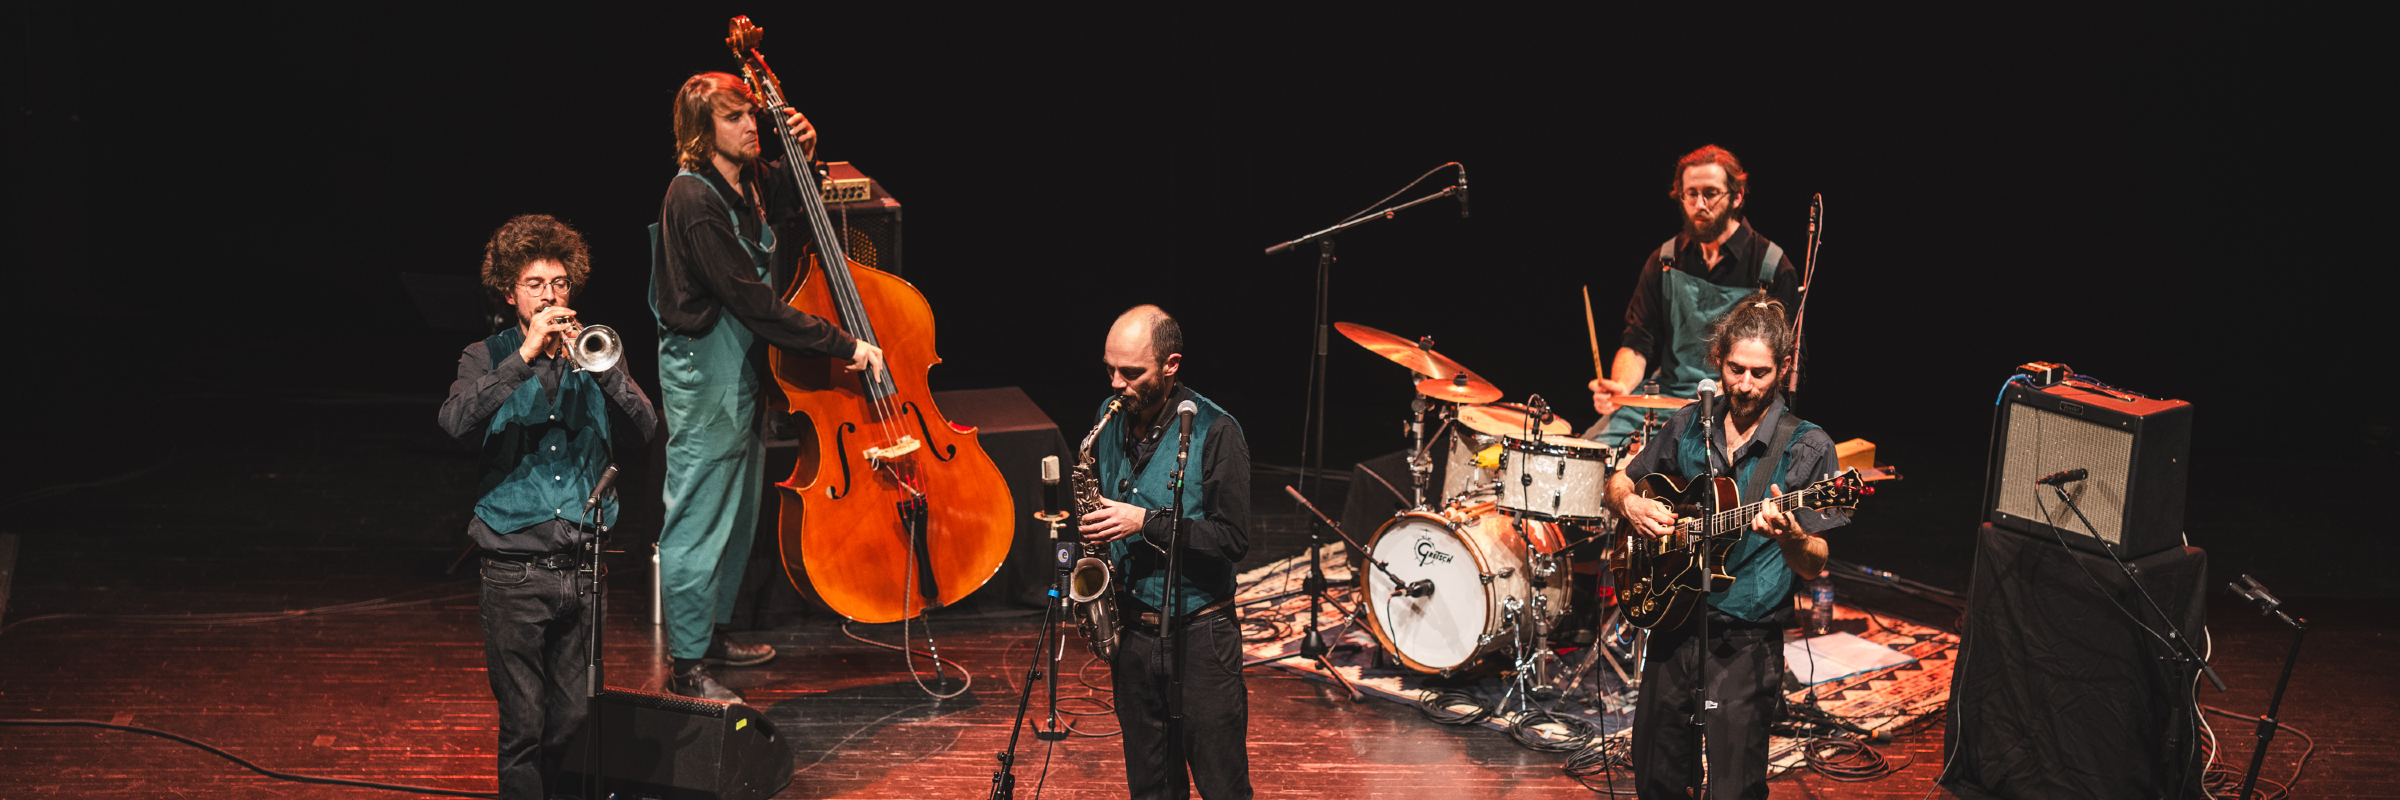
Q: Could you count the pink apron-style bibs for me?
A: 0